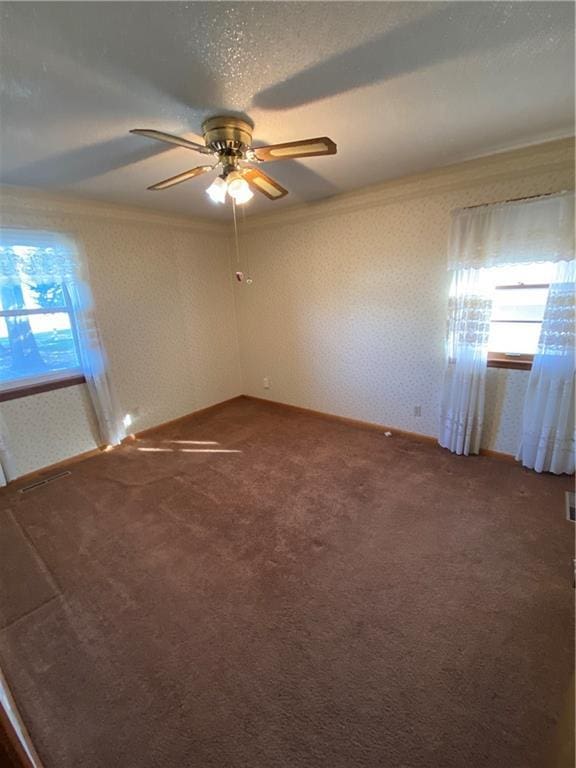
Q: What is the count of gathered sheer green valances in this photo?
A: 0